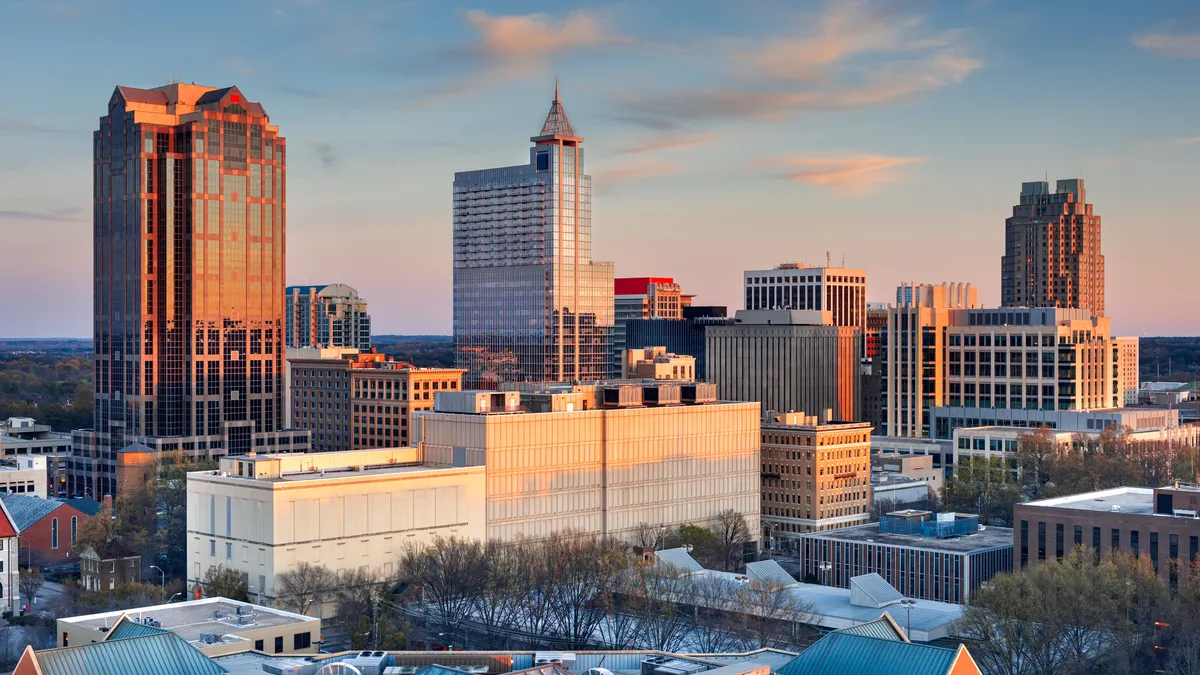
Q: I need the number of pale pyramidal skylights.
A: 3